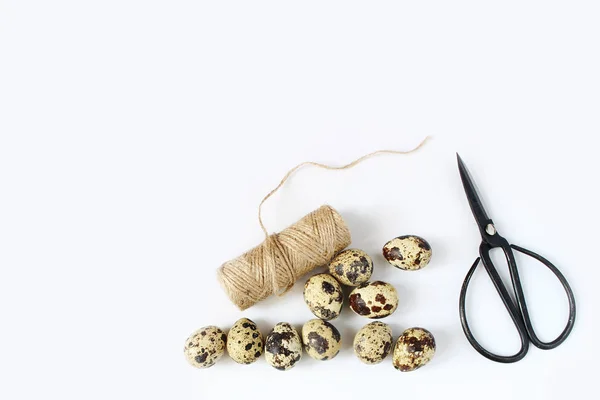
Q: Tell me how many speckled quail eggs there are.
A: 10